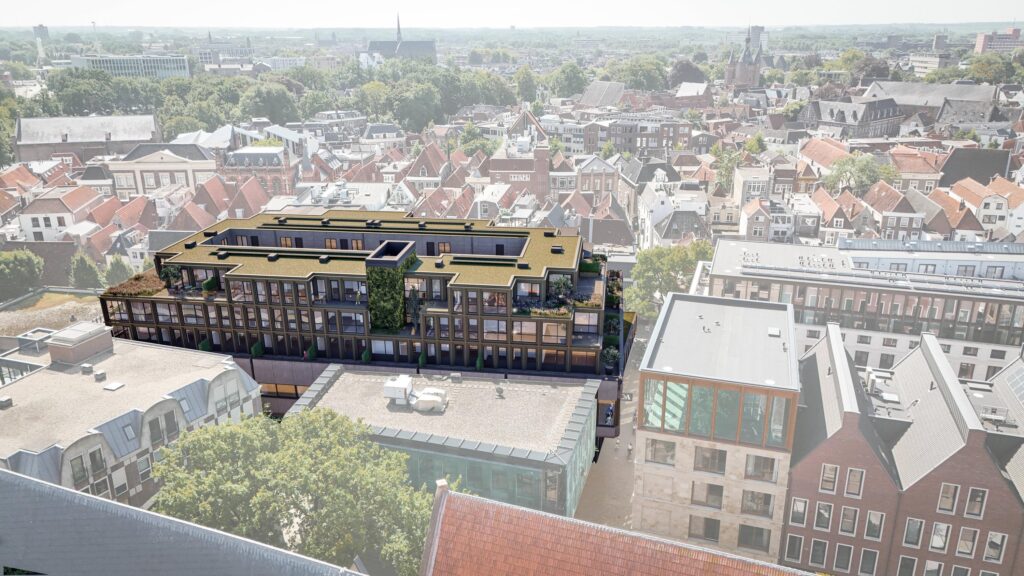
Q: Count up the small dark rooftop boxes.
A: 15